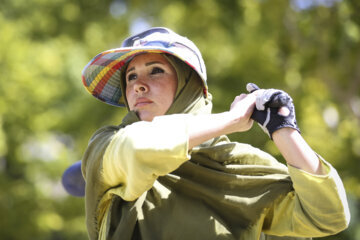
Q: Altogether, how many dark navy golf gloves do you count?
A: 1